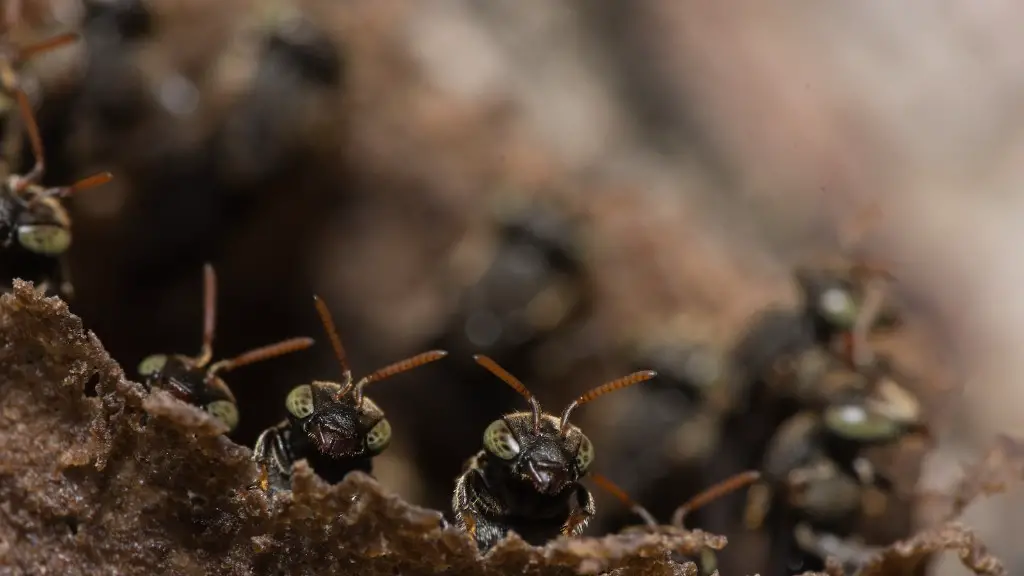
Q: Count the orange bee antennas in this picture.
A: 11